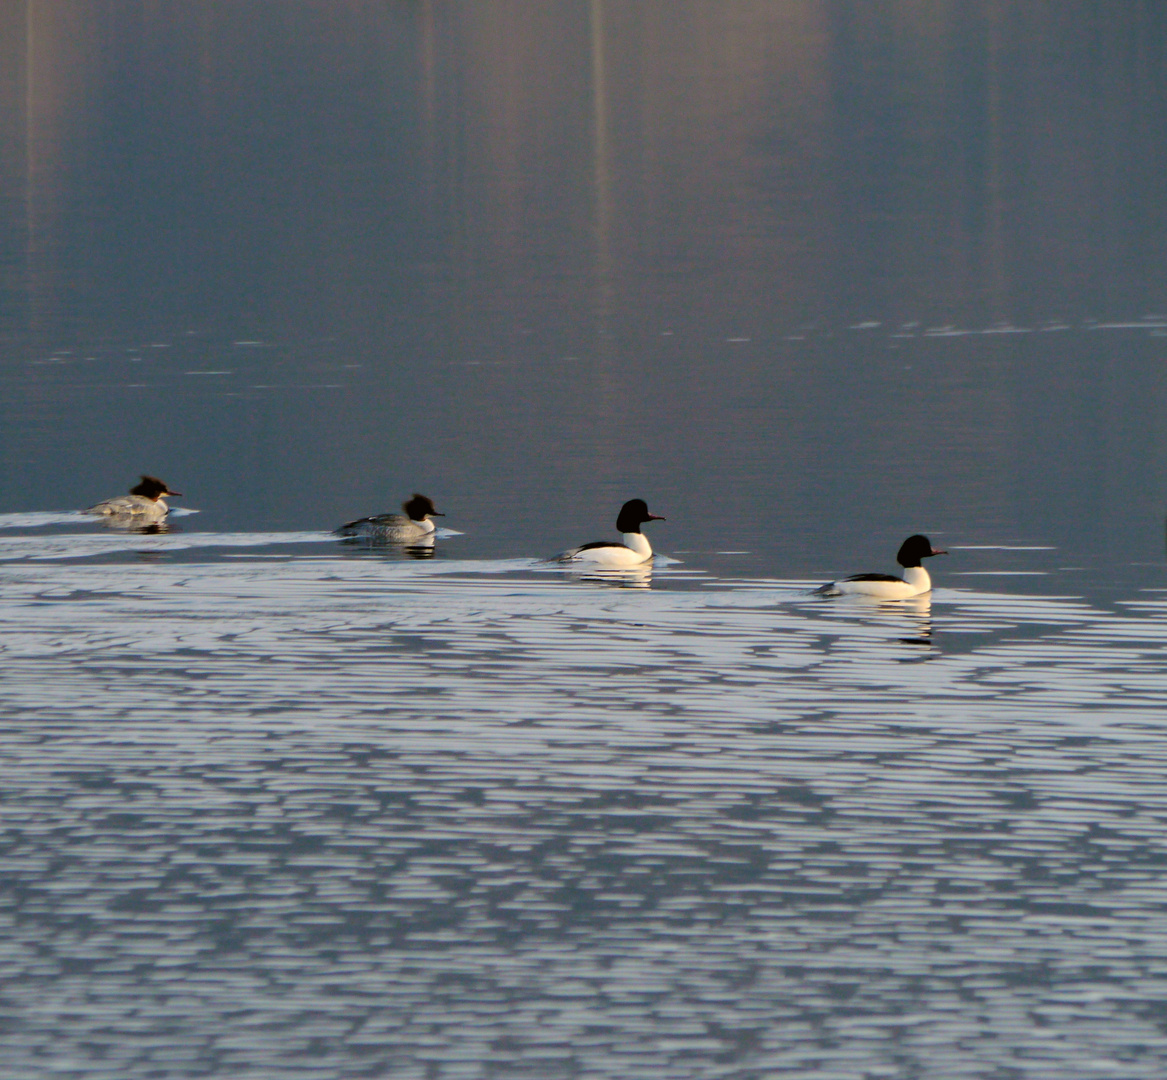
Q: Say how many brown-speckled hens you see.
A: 2